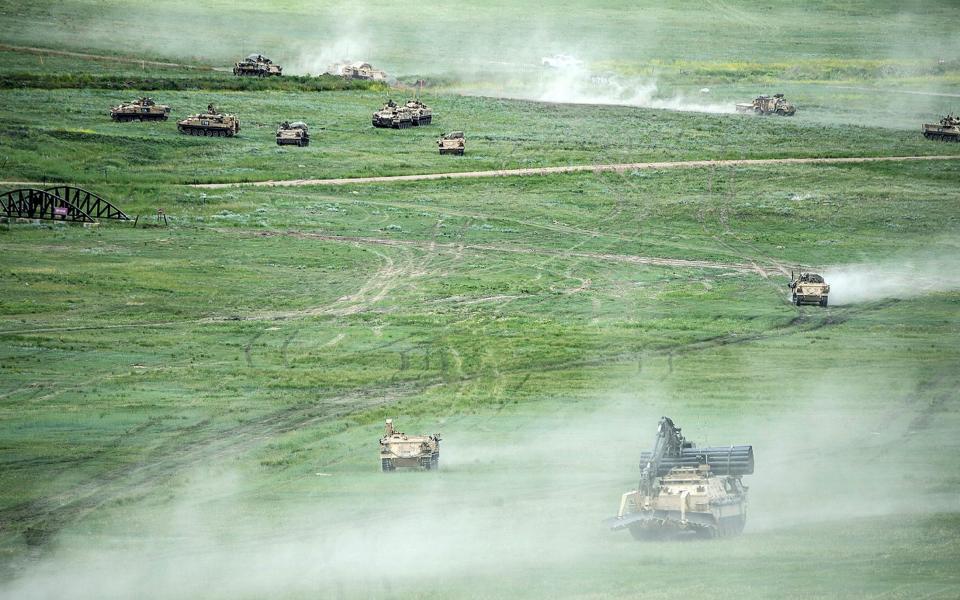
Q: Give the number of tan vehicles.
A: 13